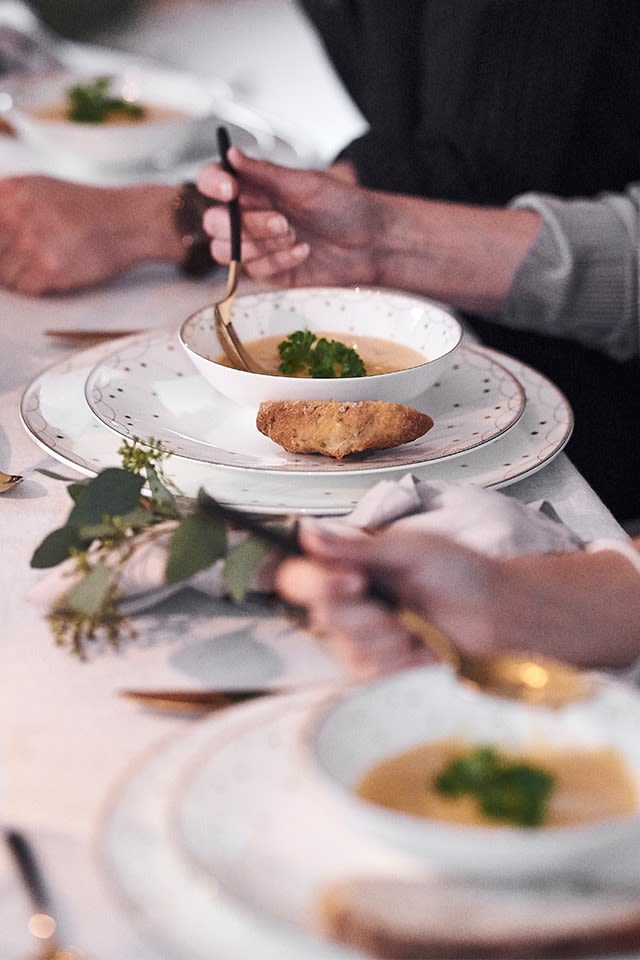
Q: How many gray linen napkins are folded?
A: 1